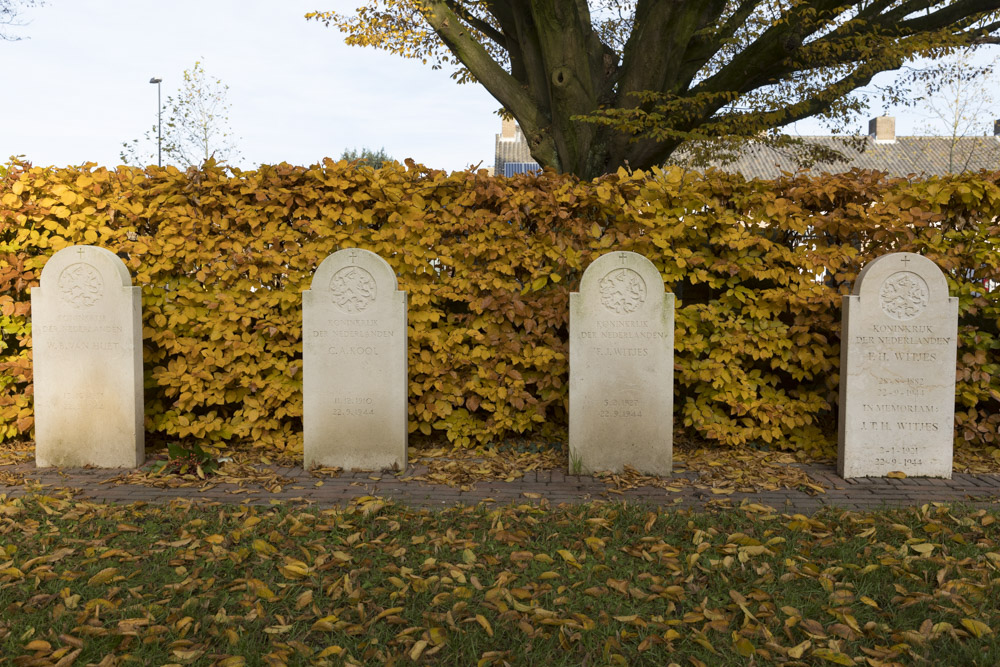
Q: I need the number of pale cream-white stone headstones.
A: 4